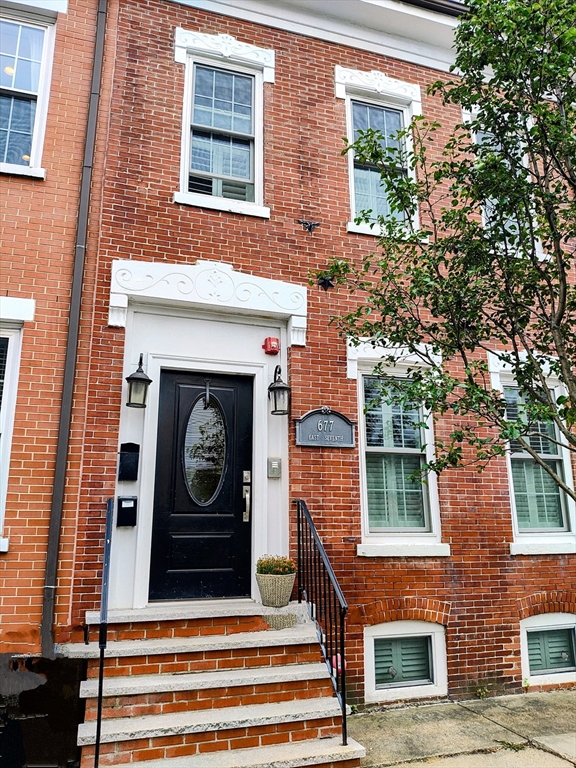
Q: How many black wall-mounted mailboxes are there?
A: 2